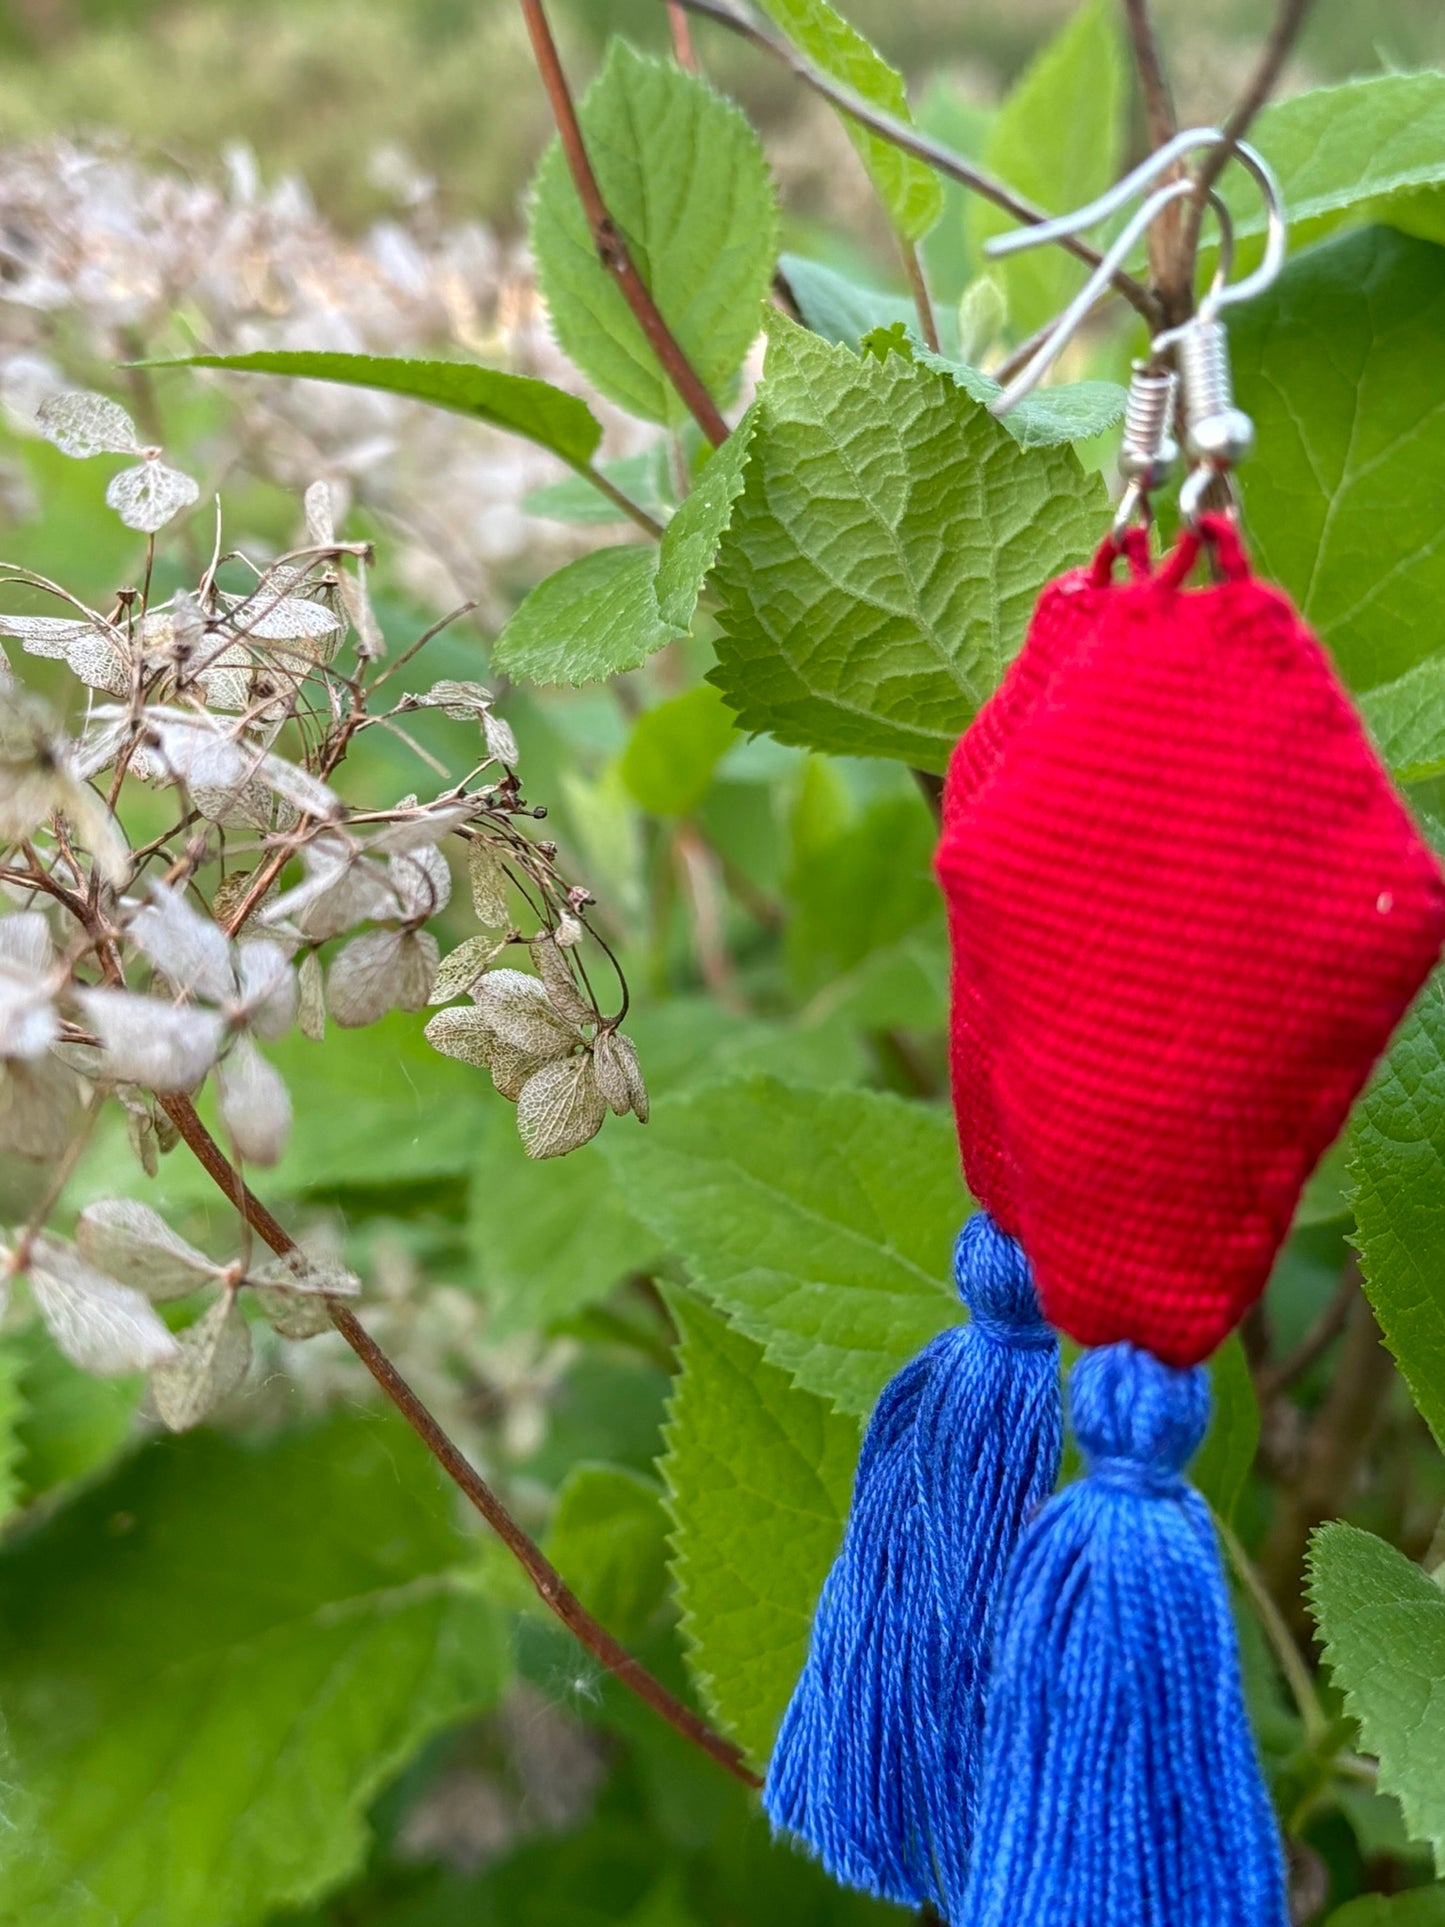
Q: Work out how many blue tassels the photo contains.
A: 2